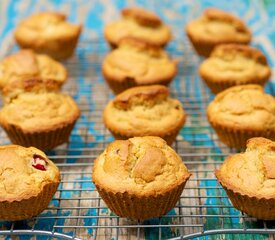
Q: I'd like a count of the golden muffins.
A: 12